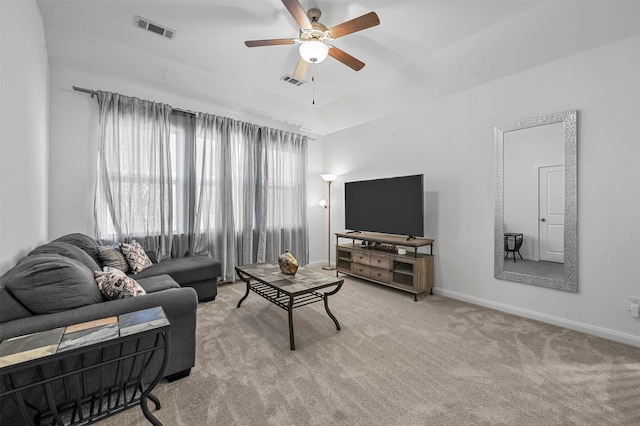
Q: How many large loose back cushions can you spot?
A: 3